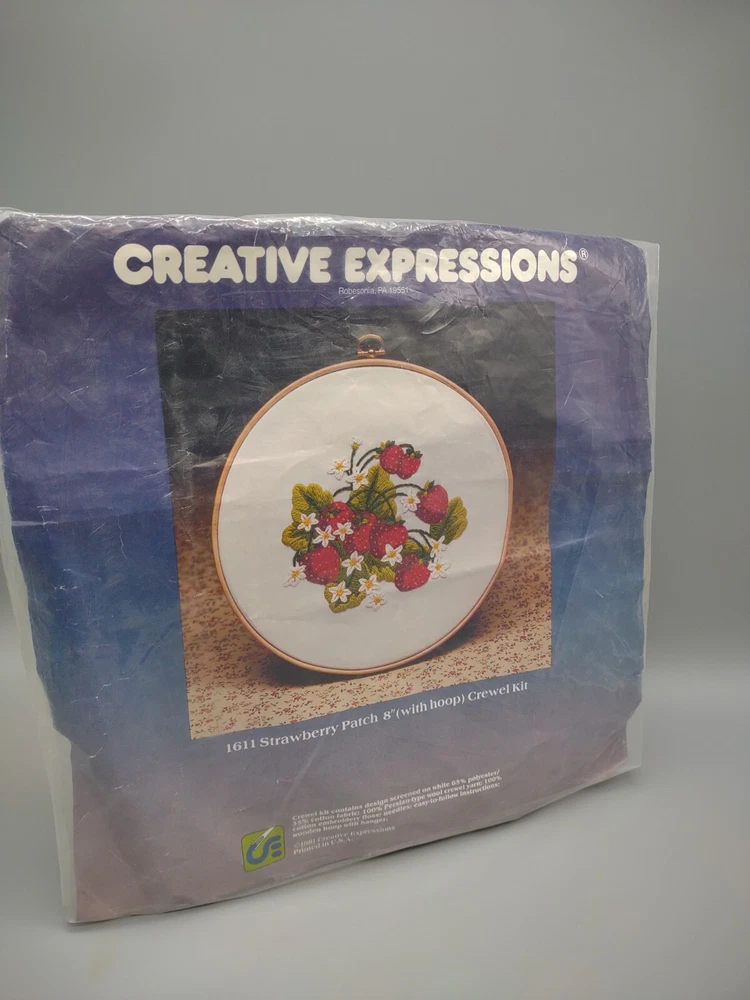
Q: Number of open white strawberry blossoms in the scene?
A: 14